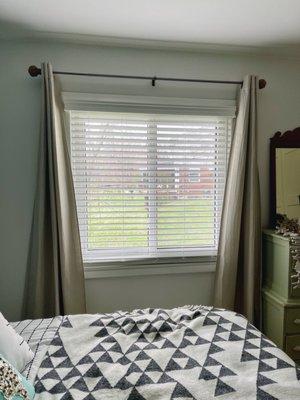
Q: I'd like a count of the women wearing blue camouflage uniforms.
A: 0